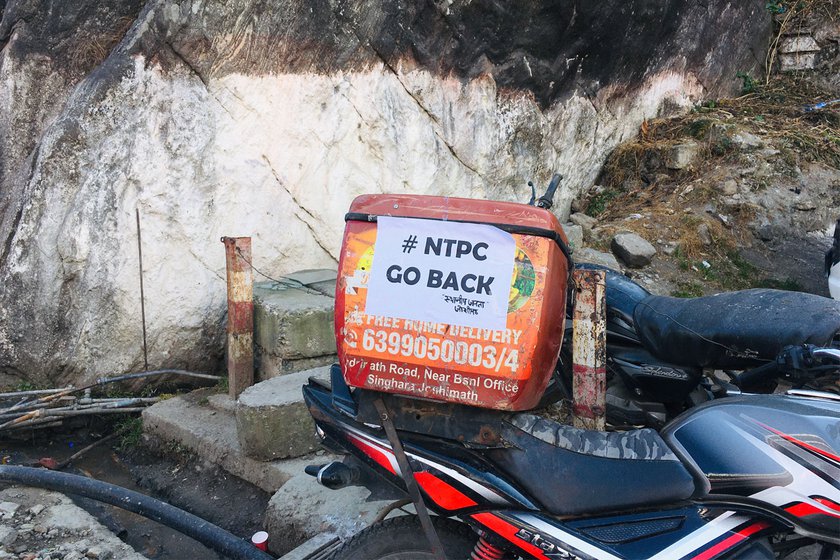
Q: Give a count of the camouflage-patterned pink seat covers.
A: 0